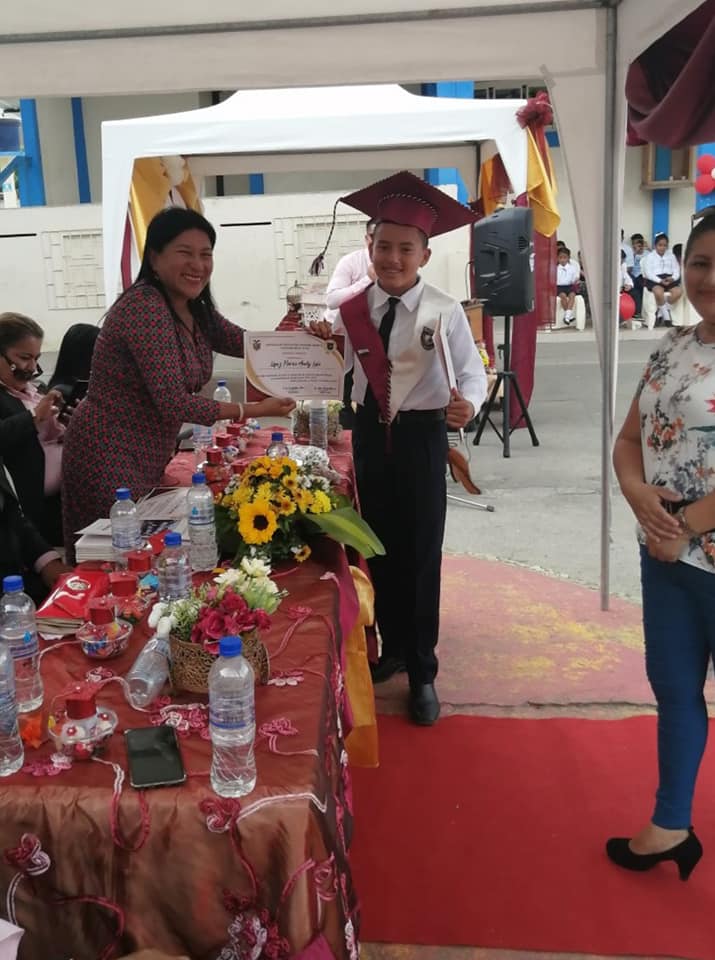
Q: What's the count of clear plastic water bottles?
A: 11